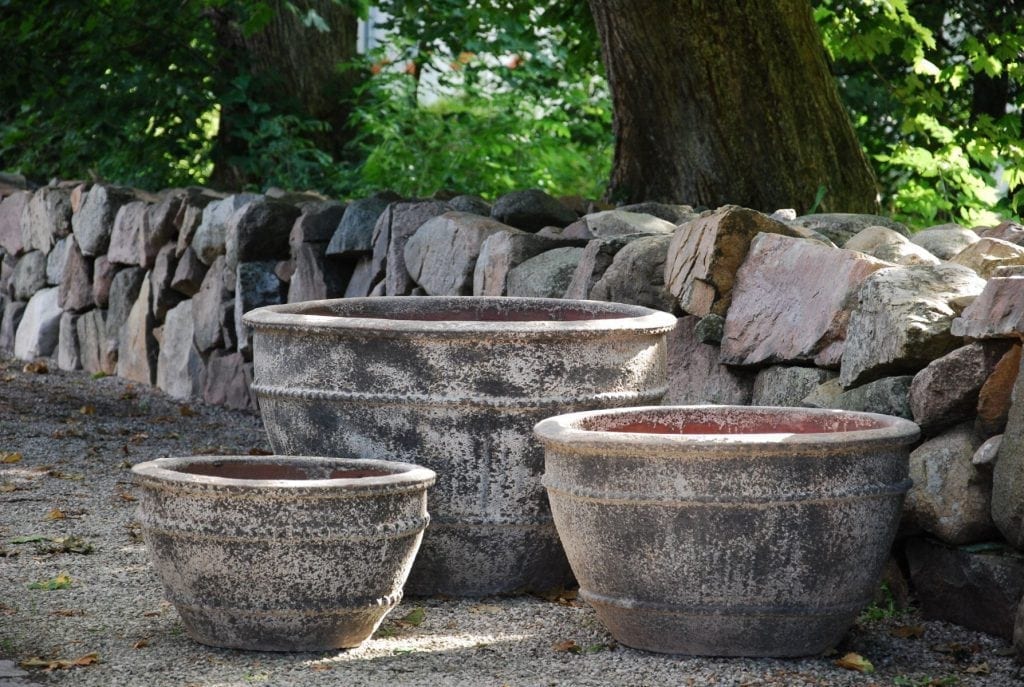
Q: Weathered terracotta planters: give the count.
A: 3